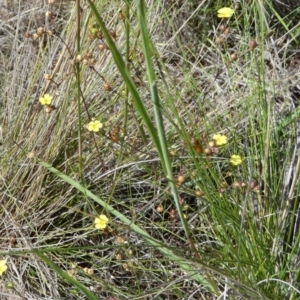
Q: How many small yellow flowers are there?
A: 7